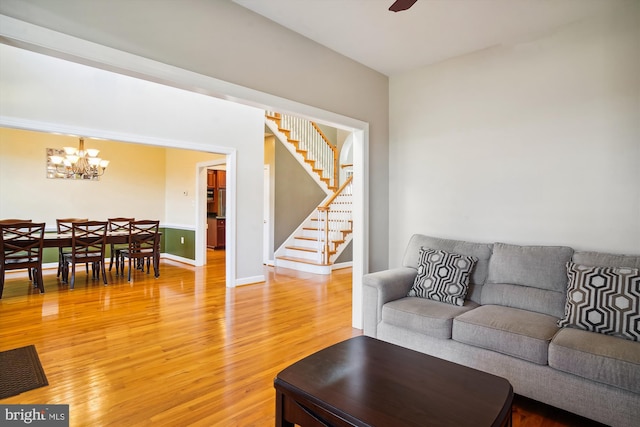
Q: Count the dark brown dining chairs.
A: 6